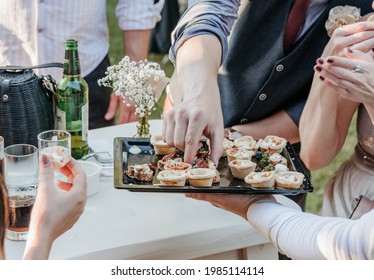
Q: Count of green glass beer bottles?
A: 1